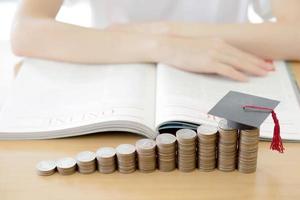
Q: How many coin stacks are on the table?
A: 11